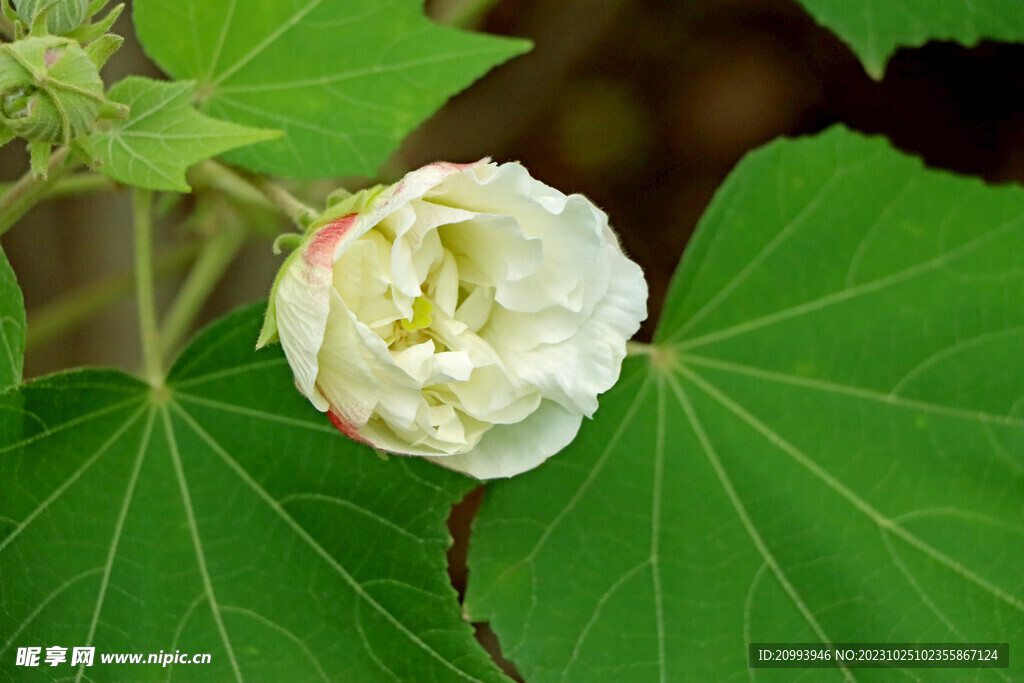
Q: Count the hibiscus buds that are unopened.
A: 2